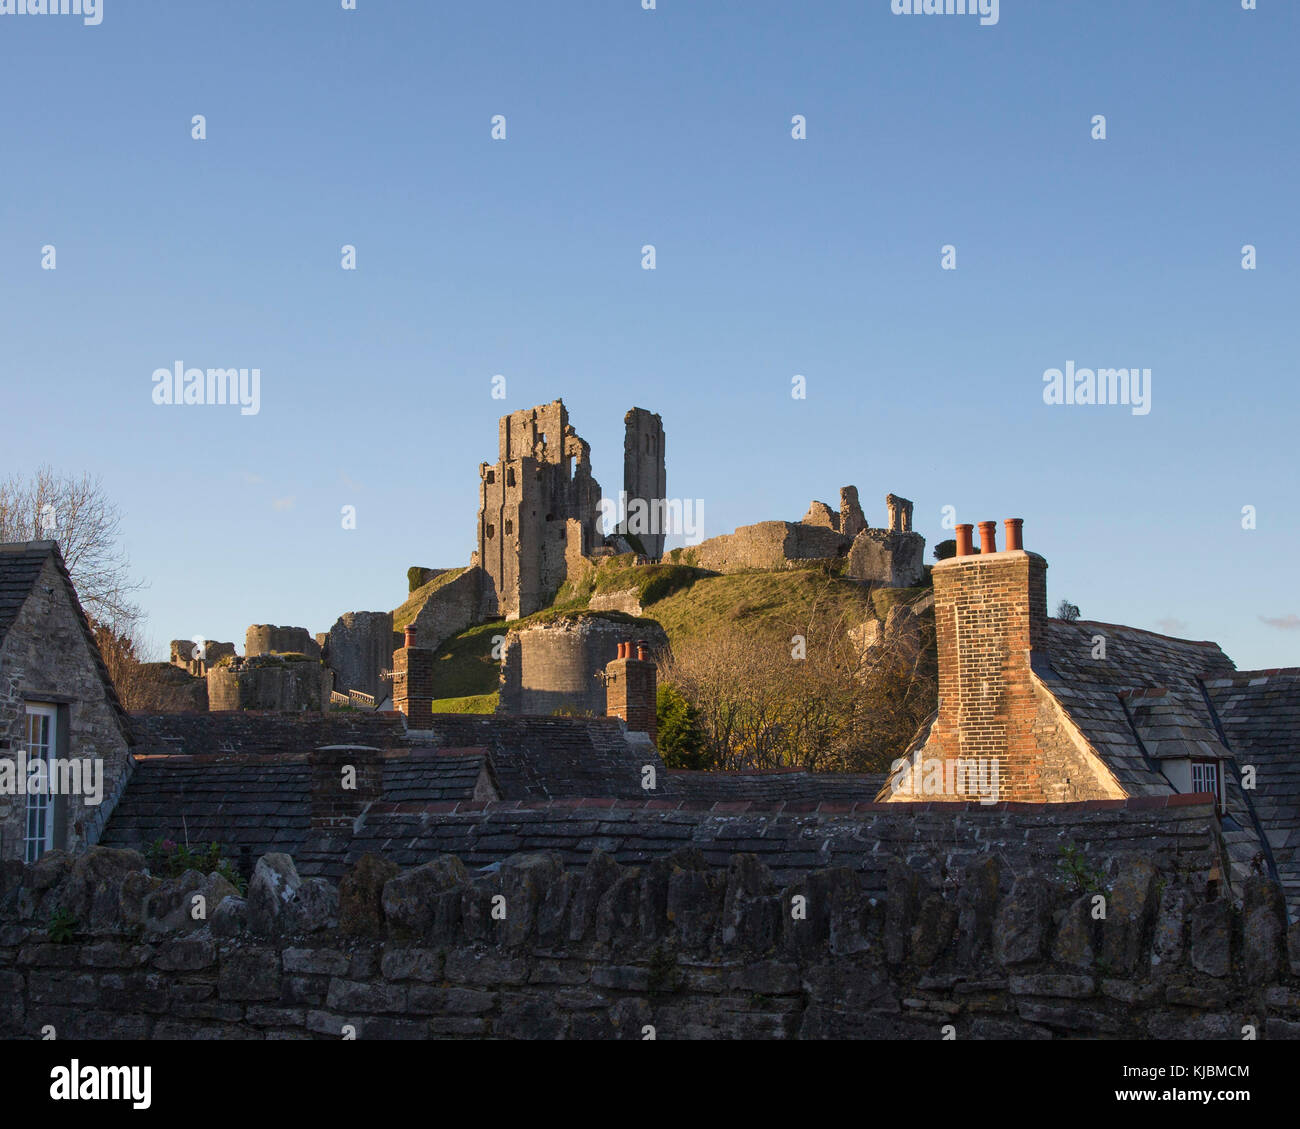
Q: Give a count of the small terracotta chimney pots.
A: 7